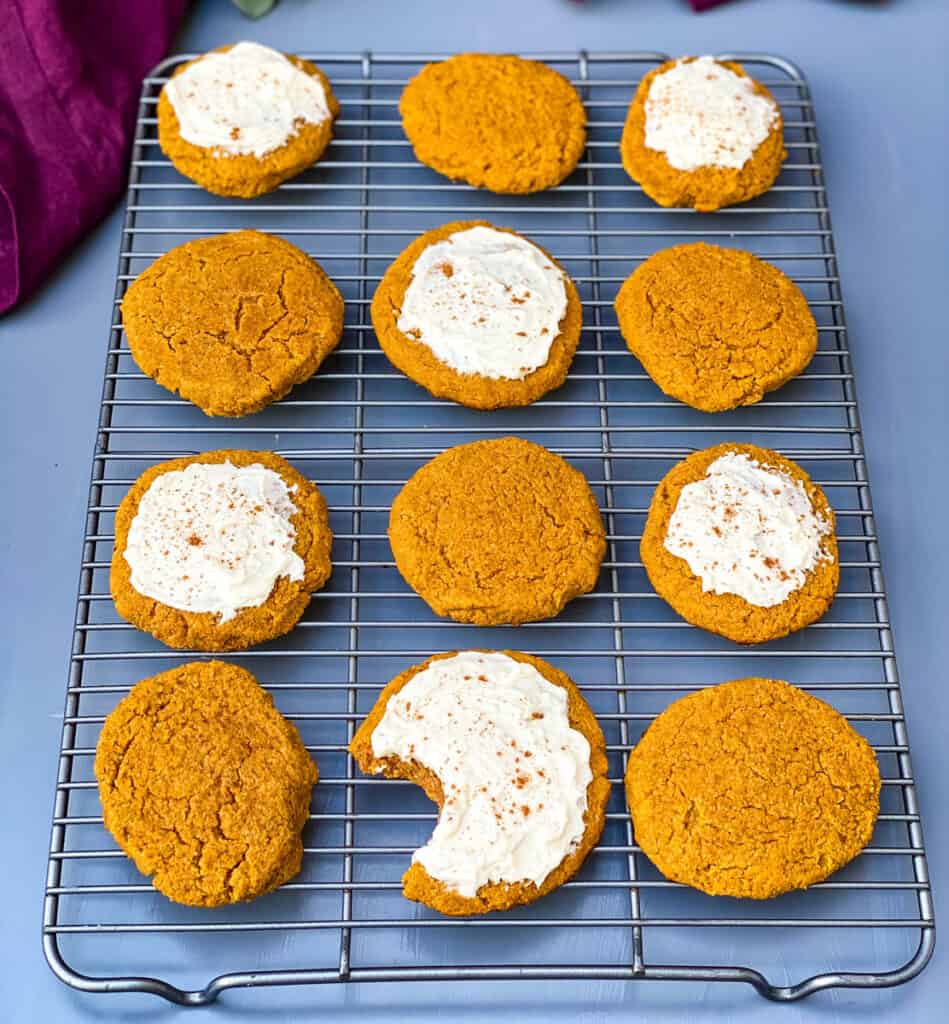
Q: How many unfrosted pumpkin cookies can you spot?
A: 6